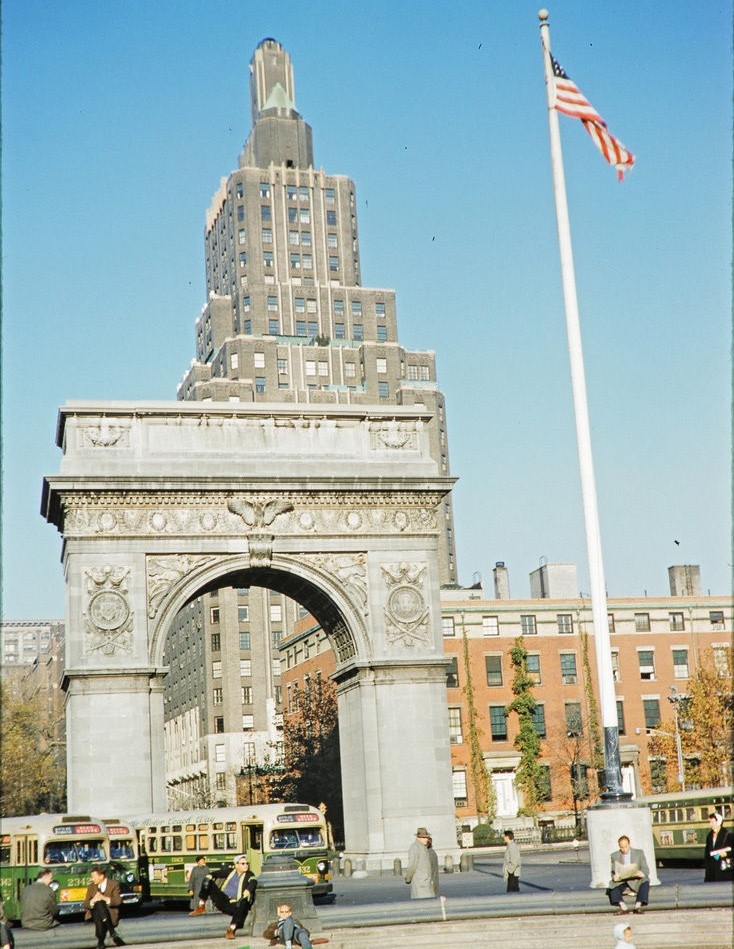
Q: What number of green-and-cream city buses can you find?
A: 4